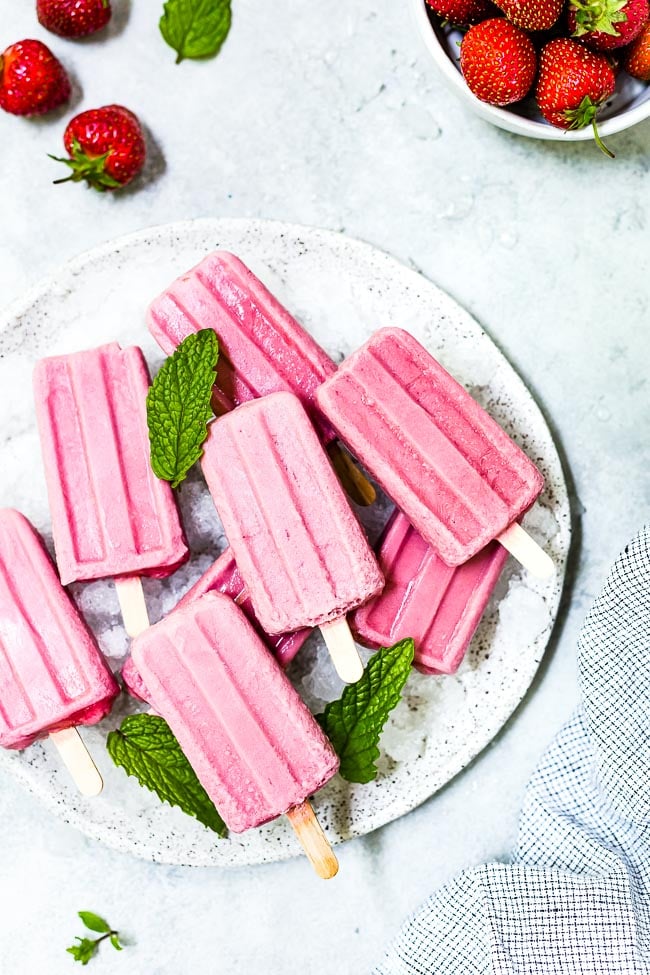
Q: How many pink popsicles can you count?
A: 8